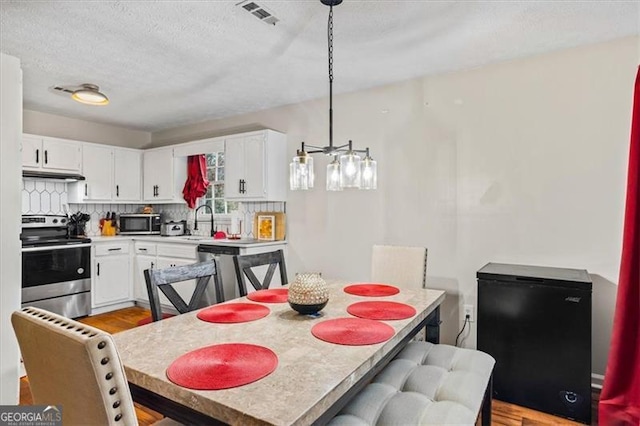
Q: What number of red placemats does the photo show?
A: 6